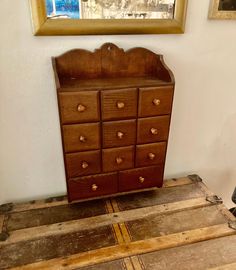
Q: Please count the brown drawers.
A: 11